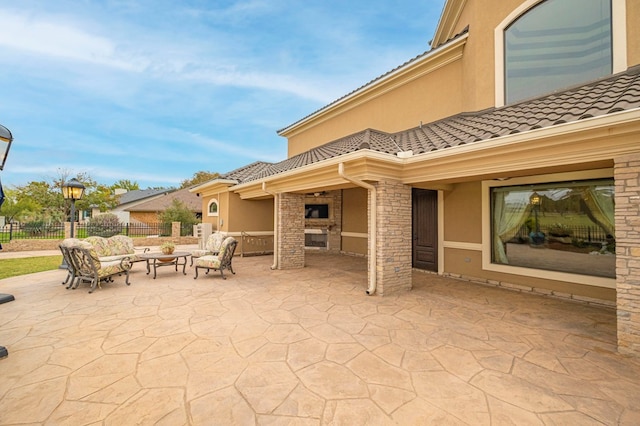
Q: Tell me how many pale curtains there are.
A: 2